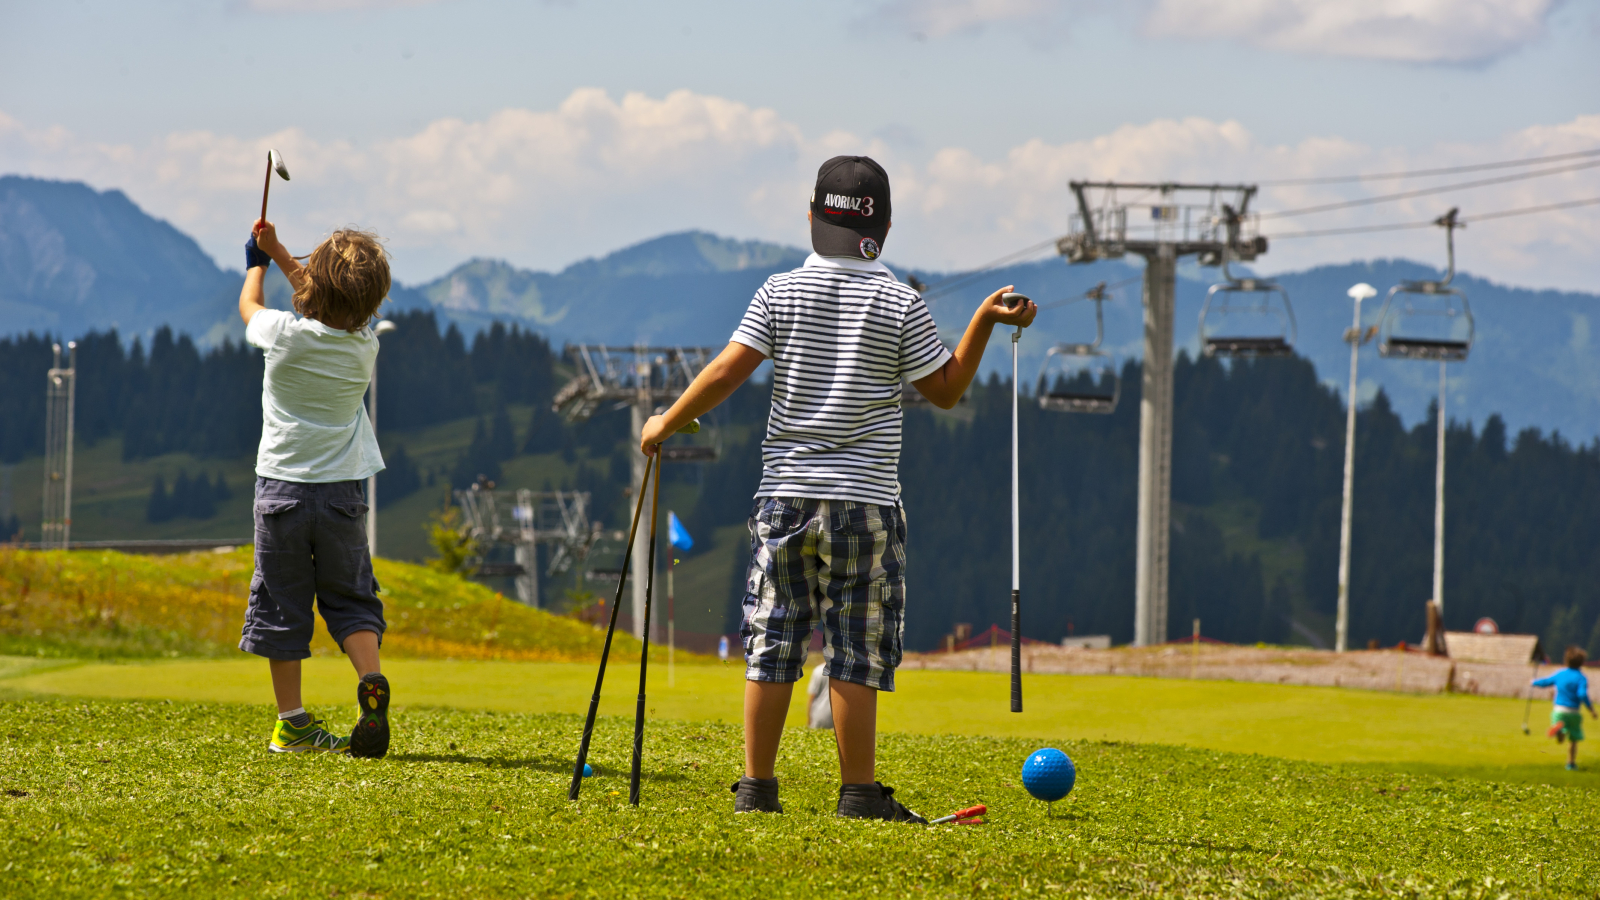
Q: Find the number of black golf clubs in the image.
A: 2